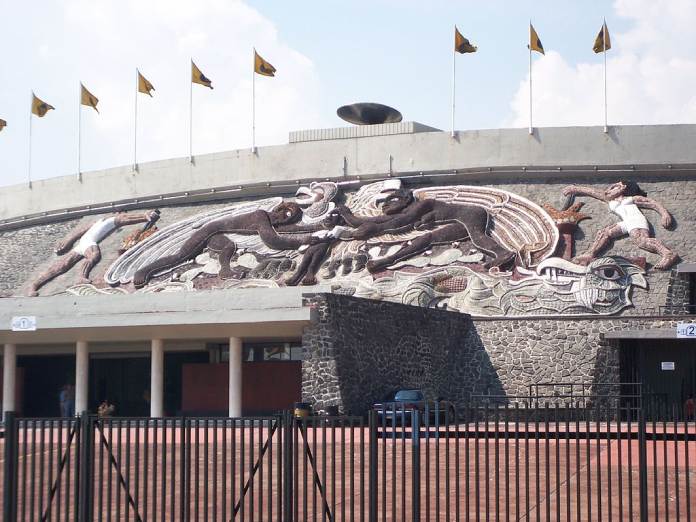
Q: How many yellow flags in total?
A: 9